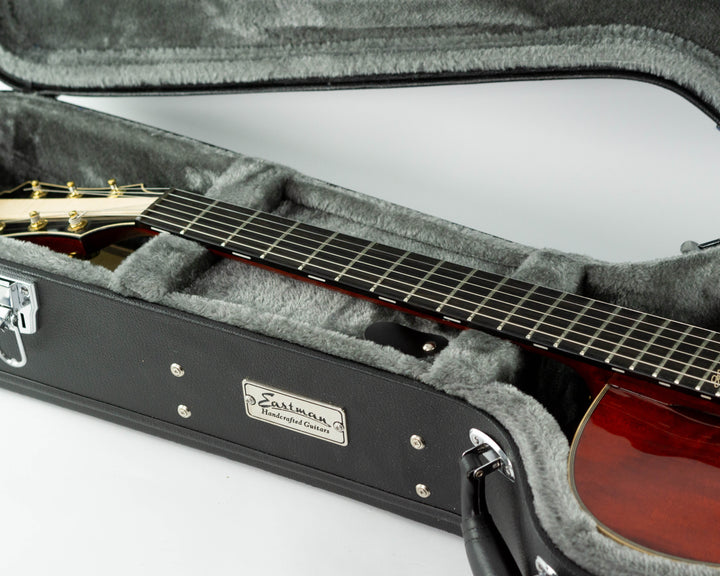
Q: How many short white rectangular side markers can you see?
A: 9